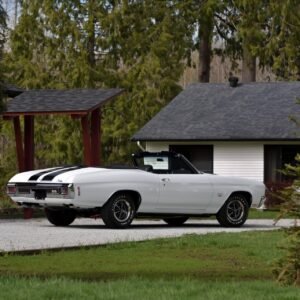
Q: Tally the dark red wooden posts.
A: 4